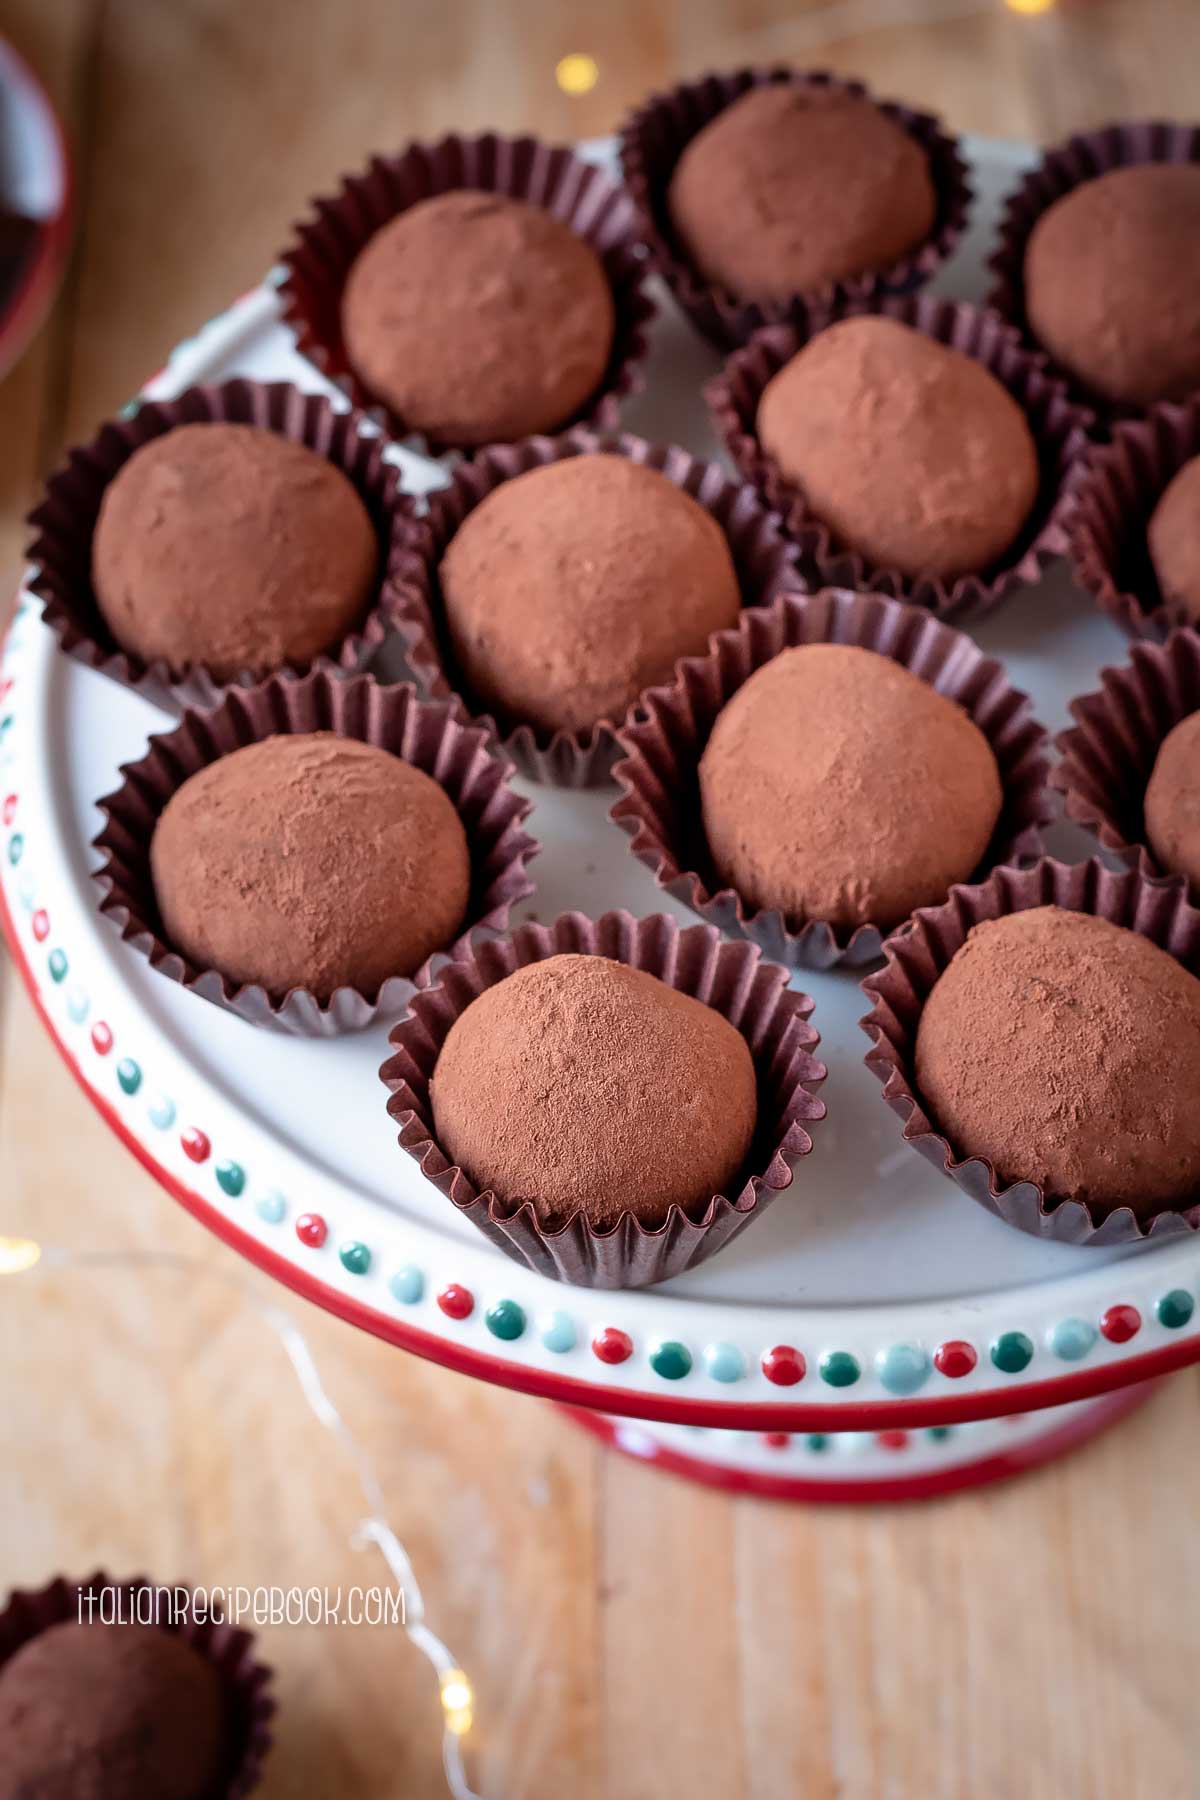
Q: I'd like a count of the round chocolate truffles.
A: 13